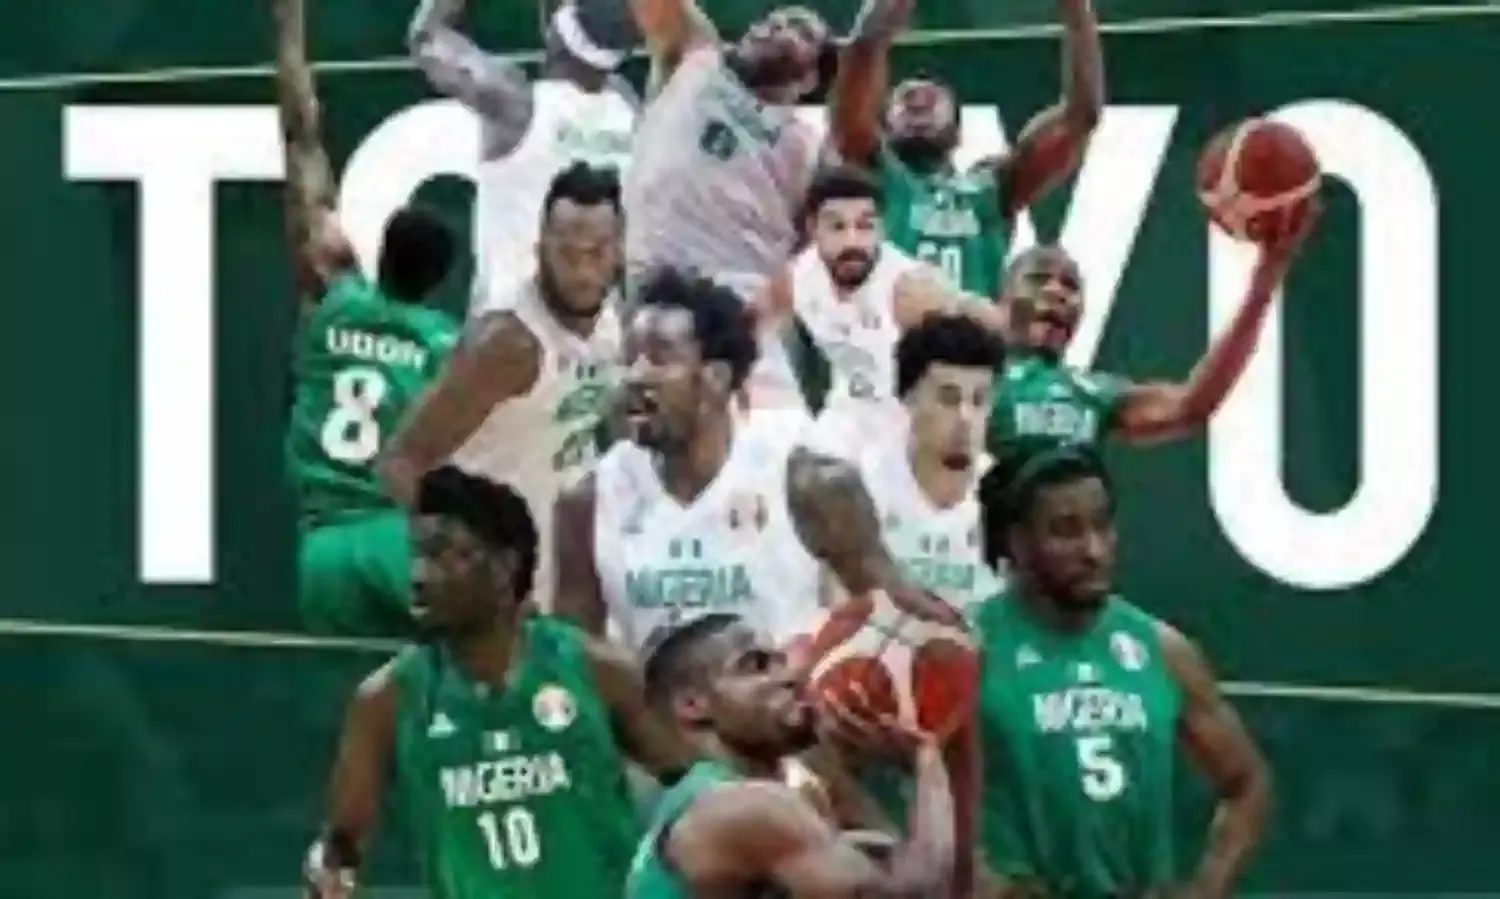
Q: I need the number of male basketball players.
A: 12